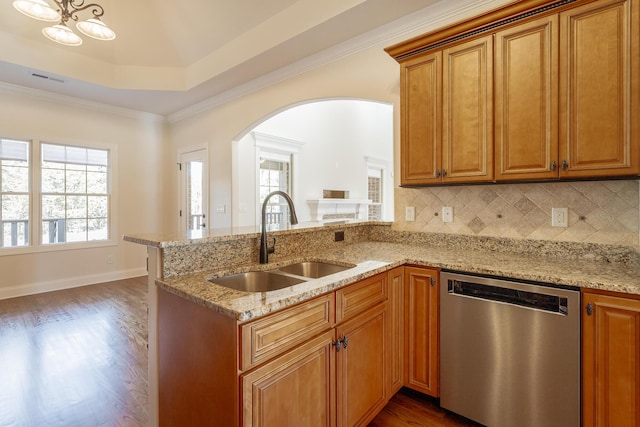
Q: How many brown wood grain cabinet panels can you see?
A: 11